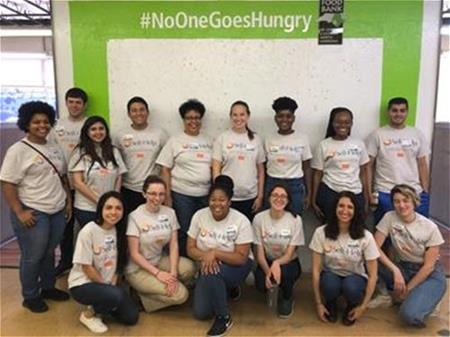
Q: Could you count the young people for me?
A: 15